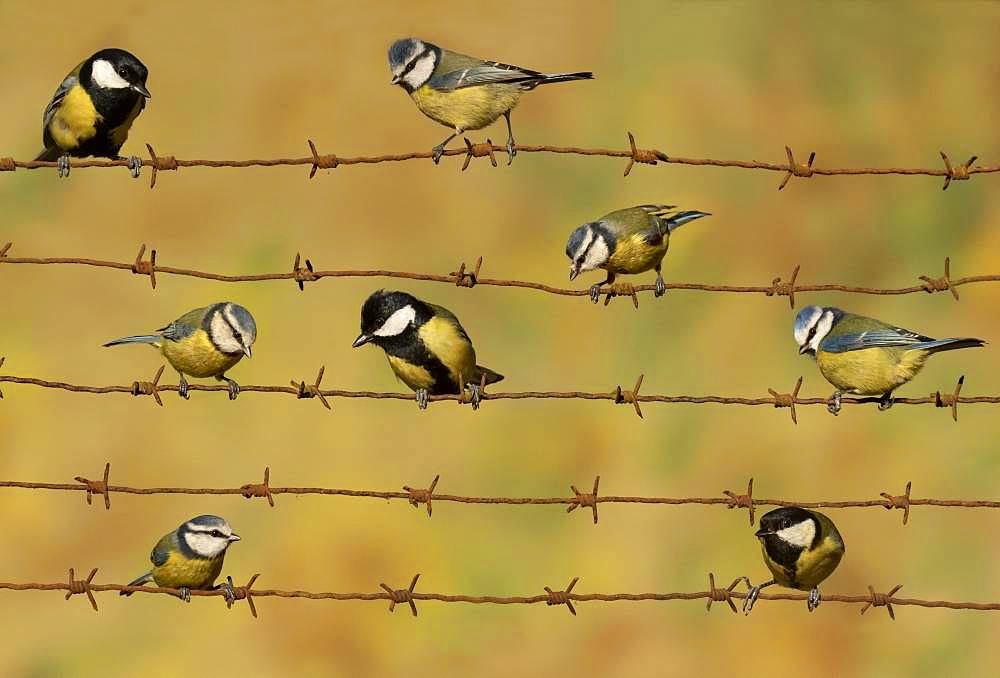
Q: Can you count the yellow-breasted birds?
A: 8